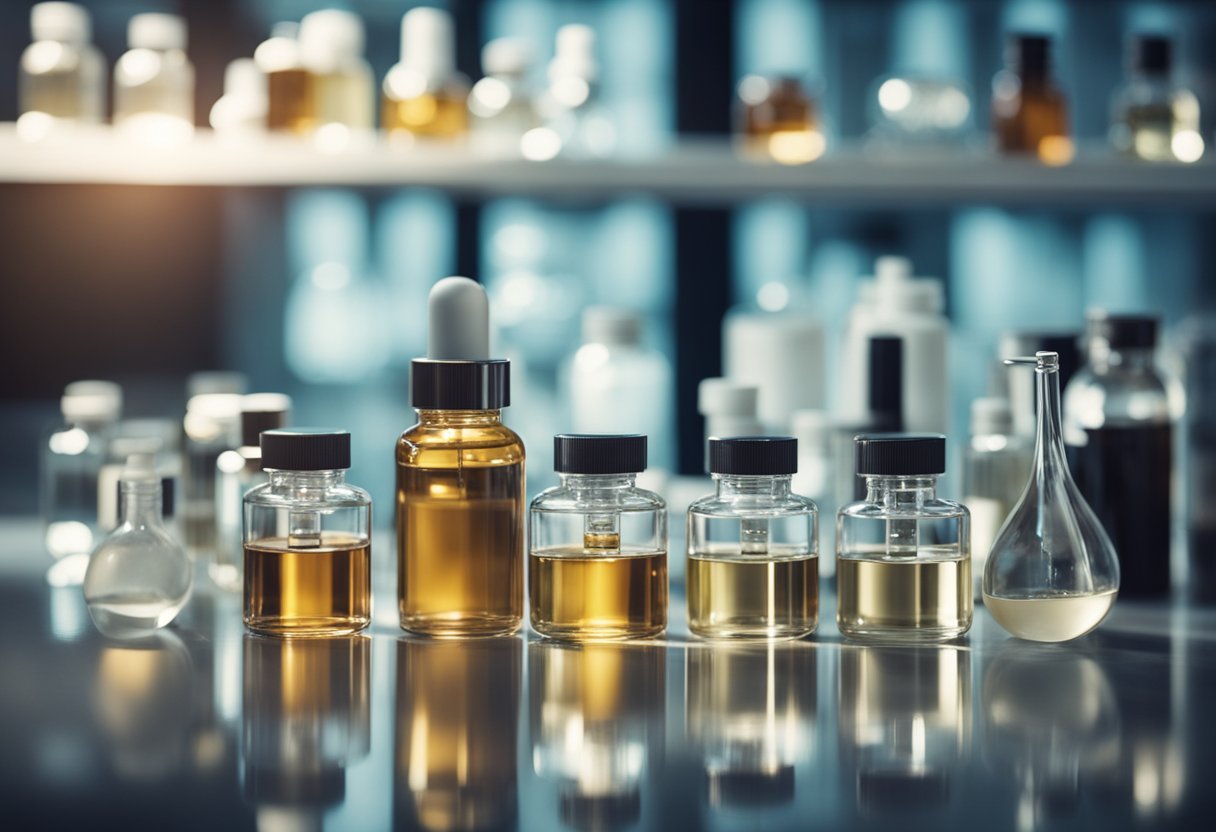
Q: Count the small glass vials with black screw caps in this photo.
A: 4